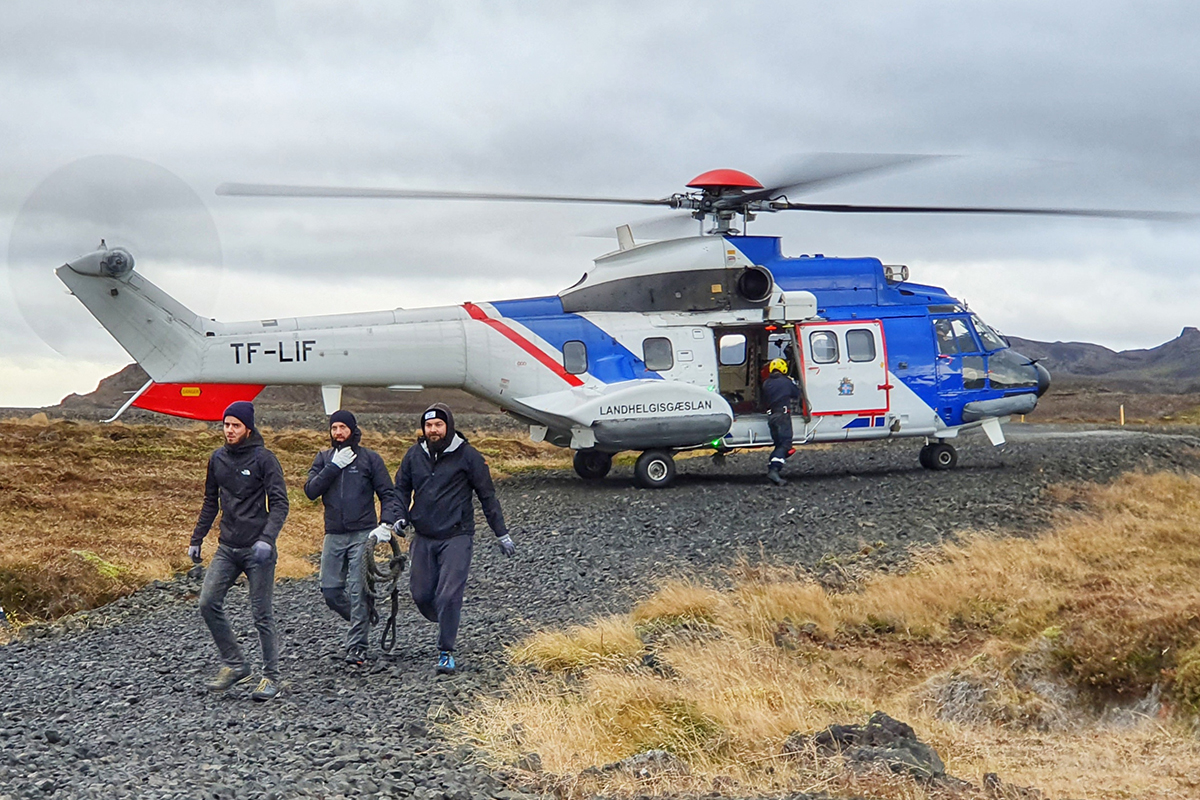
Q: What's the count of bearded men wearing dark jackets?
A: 3